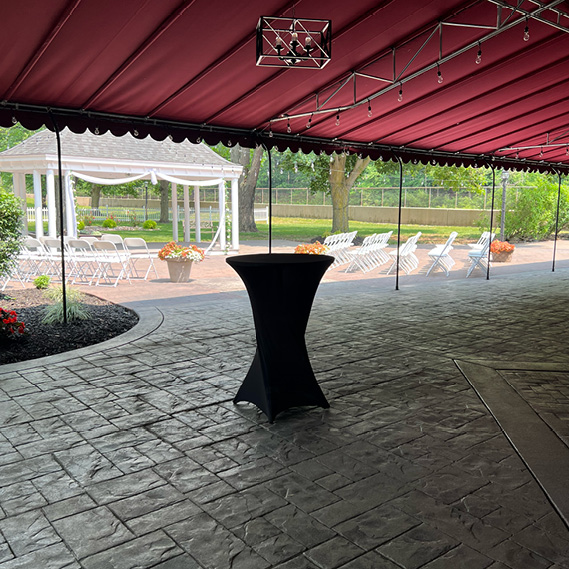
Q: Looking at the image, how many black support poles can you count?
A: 5